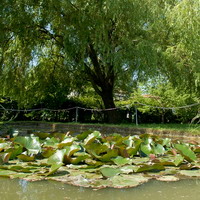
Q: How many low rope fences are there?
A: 1